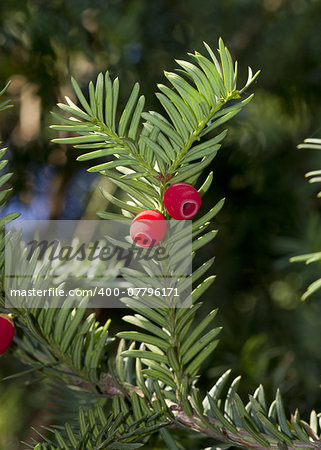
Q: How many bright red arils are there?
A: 3